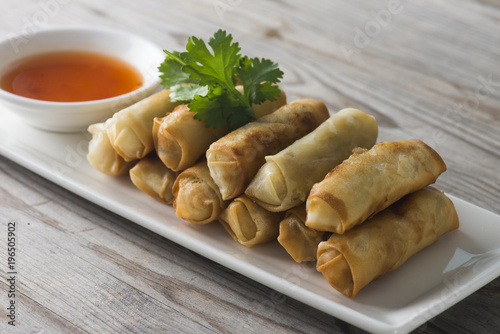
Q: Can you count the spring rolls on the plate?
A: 11